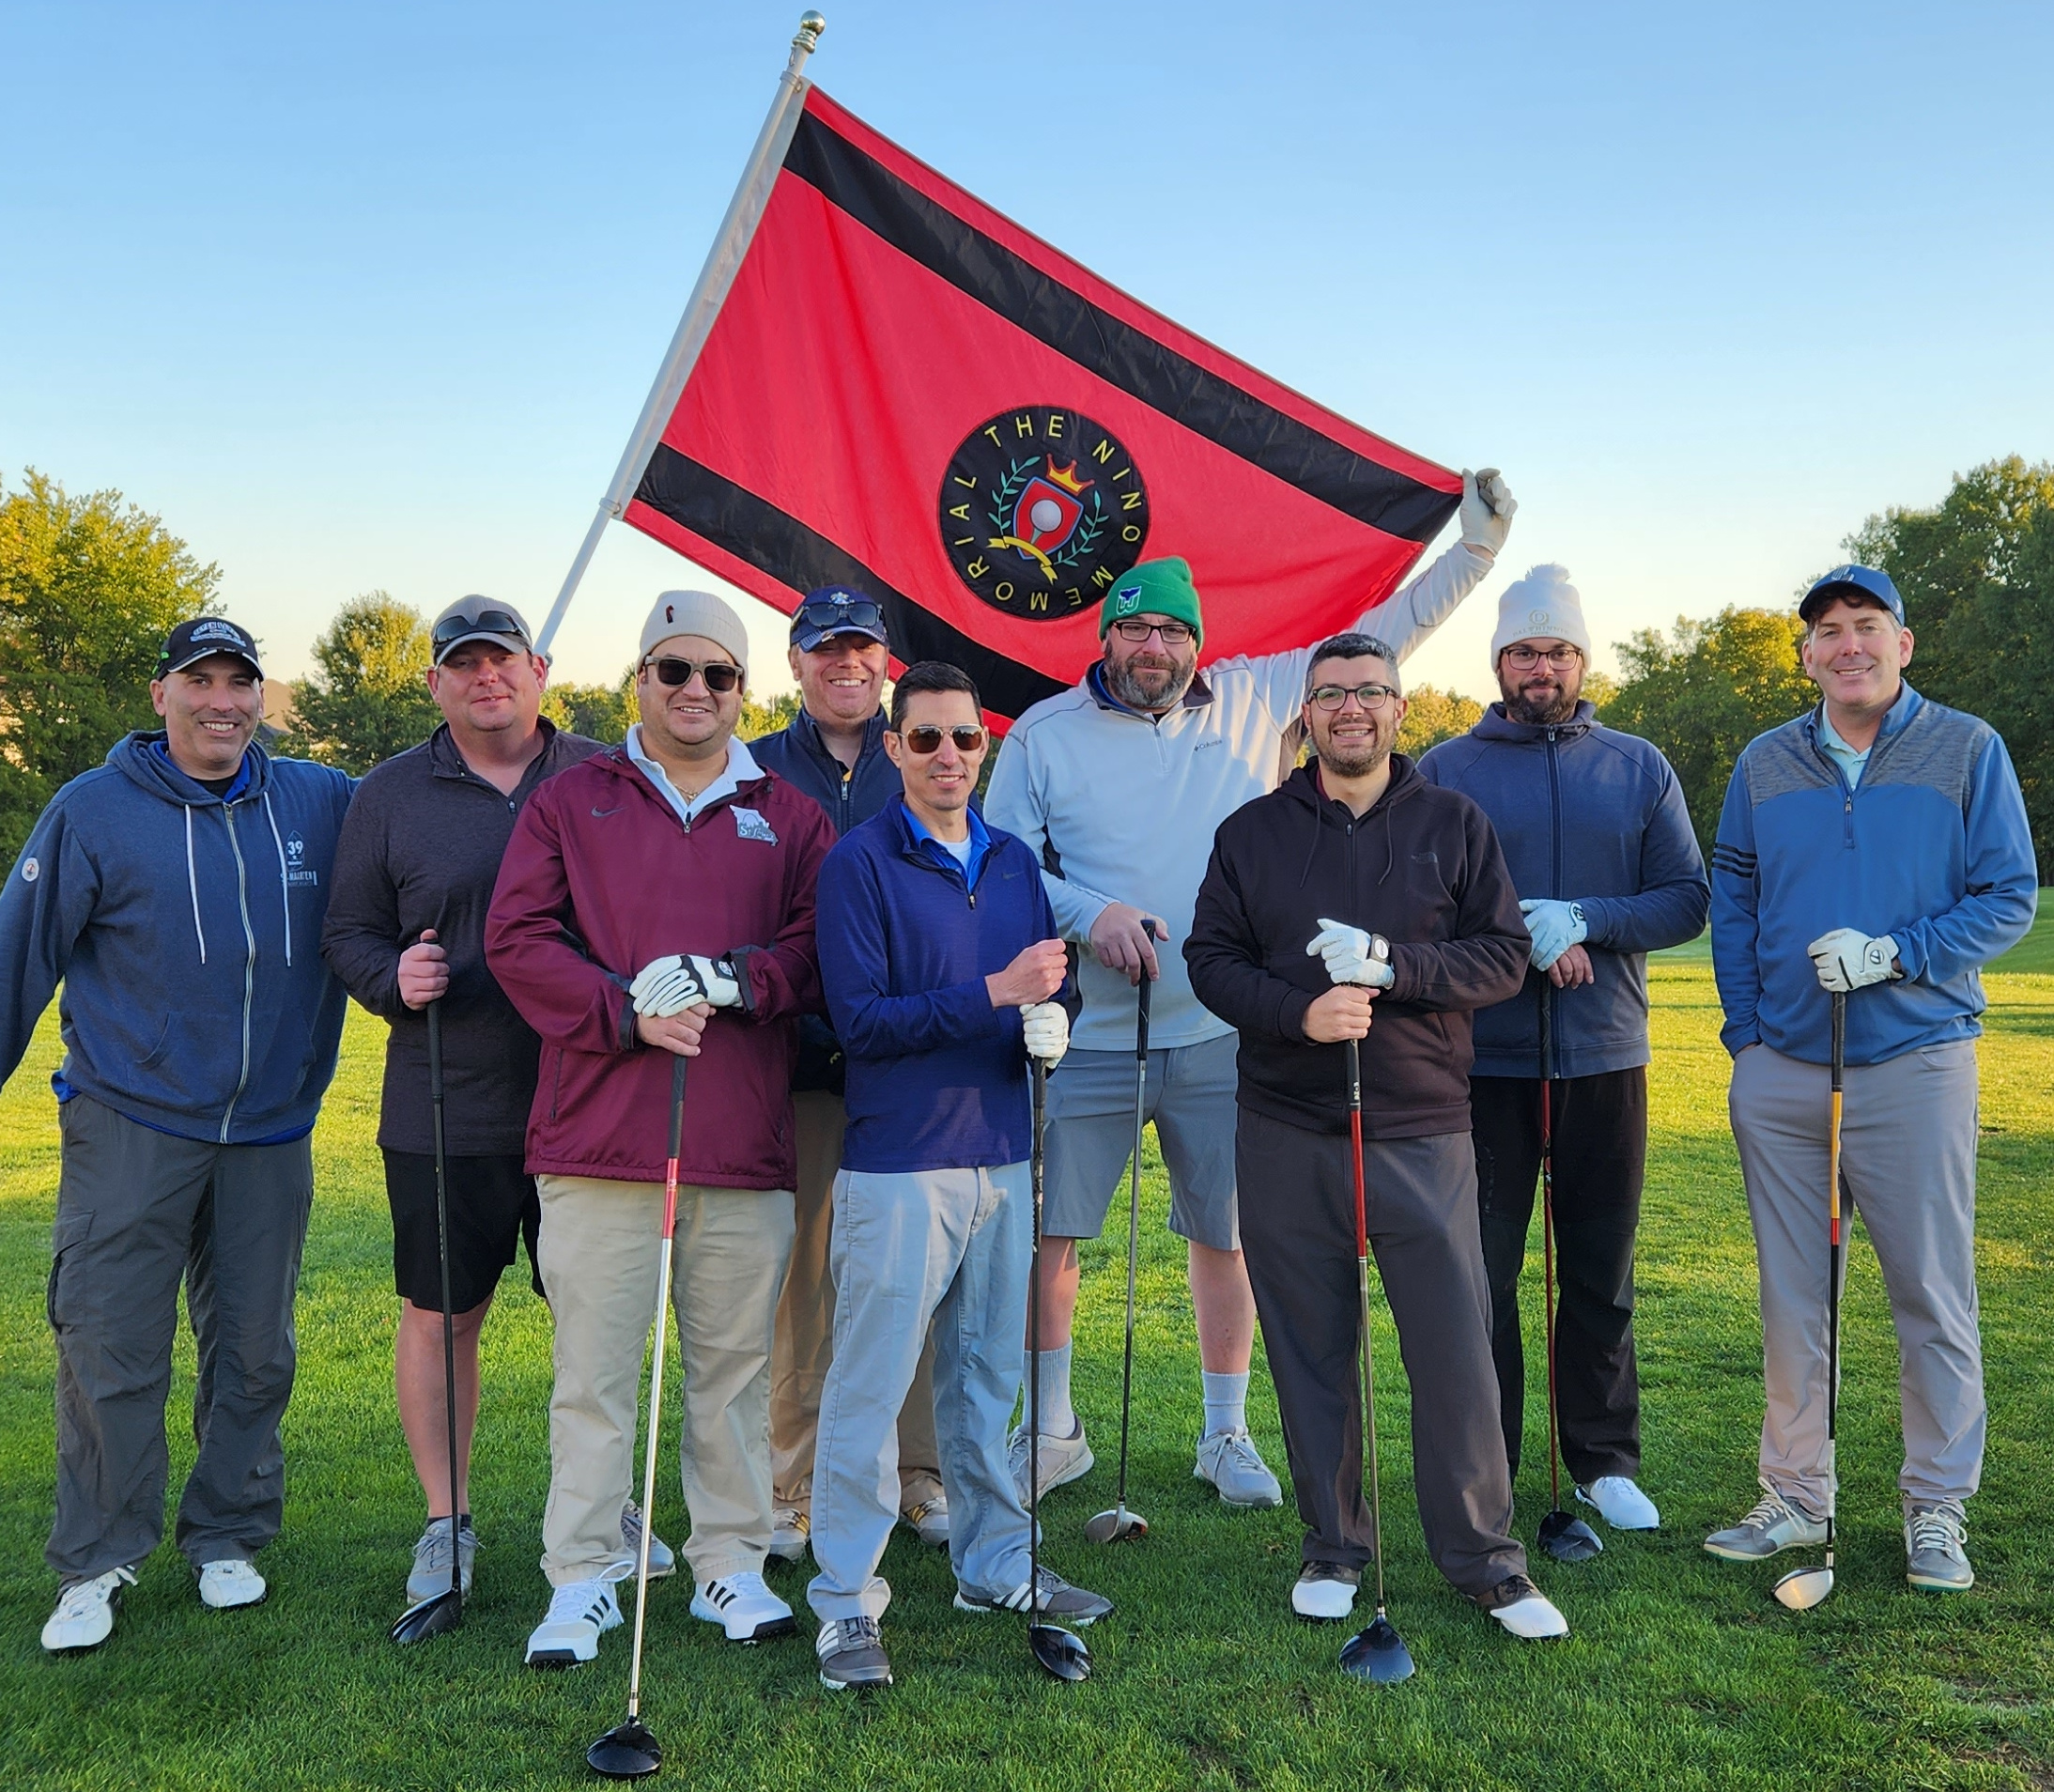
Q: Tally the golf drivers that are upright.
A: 7